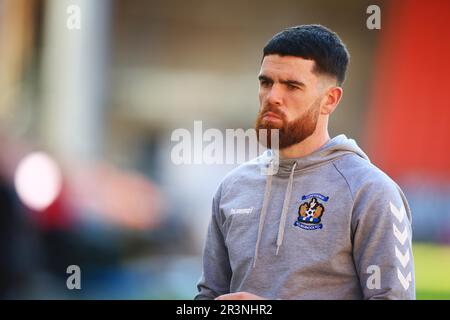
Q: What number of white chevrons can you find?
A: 4